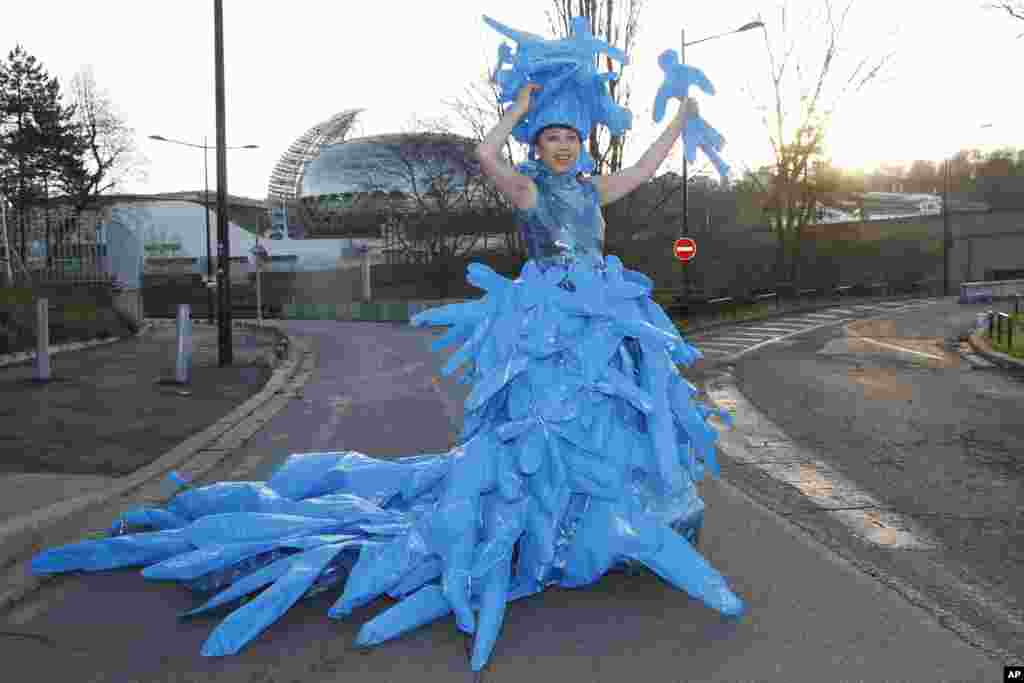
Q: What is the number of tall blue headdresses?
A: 1